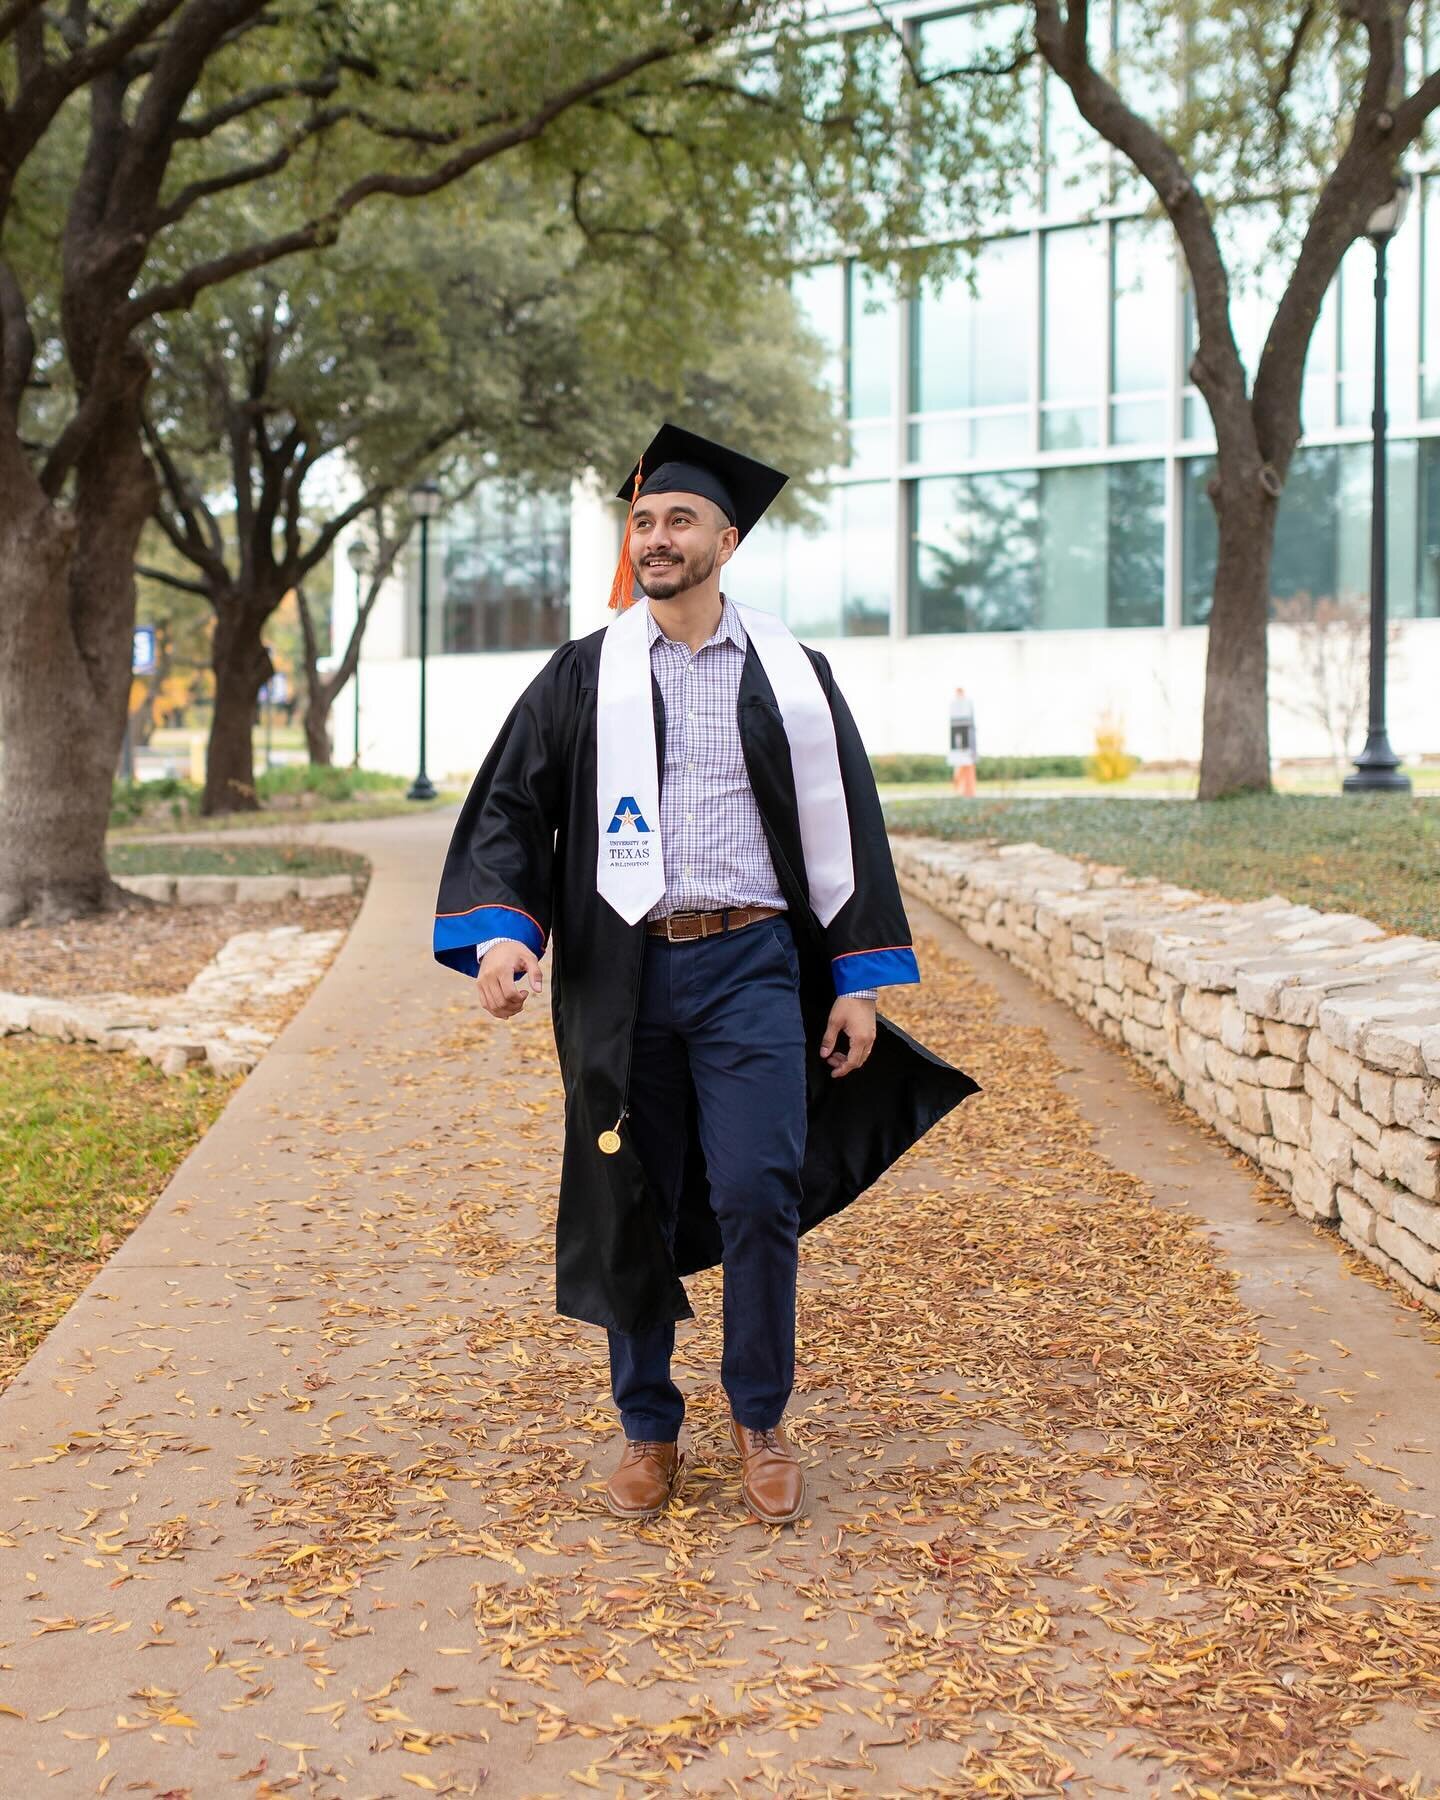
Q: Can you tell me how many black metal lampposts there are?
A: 3